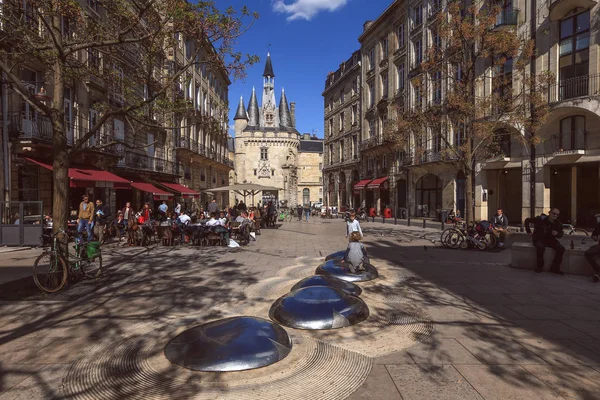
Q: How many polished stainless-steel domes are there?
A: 5